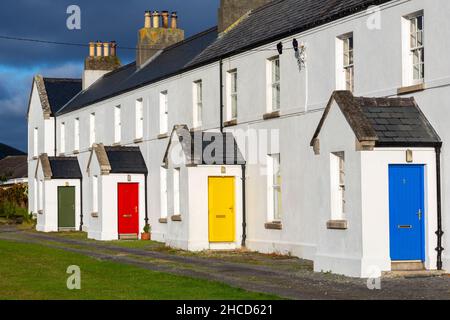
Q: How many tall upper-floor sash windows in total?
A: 12